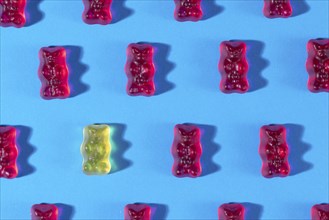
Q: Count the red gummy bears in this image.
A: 15